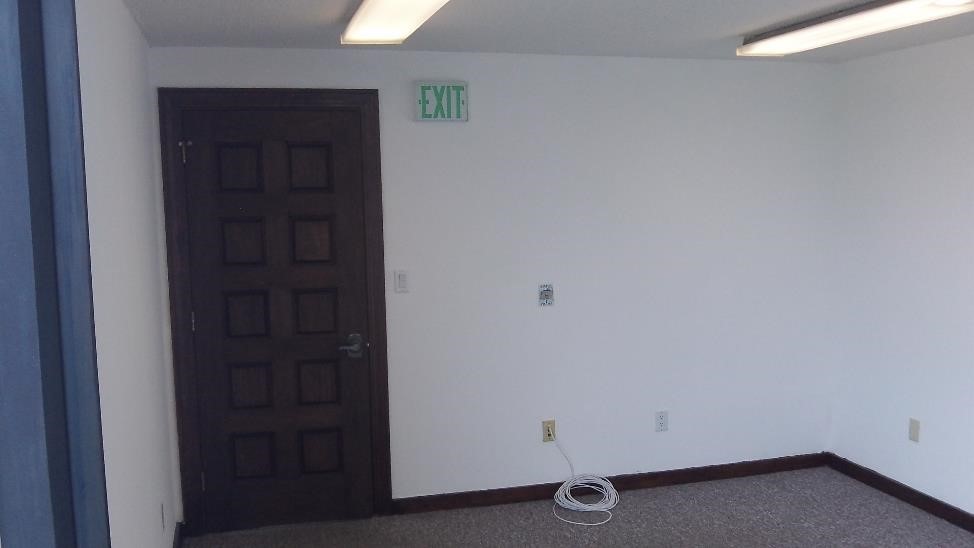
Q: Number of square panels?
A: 10